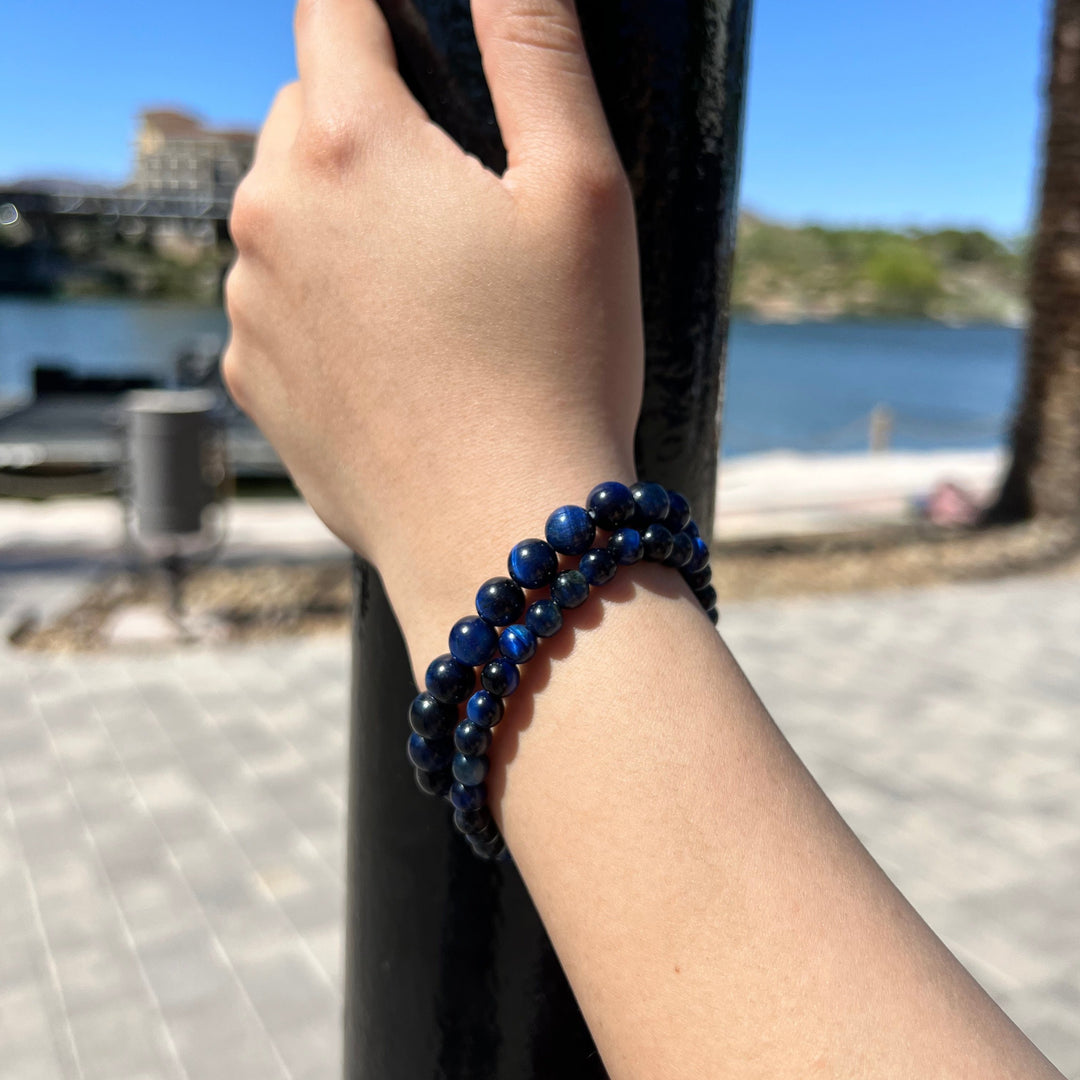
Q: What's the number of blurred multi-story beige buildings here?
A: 1